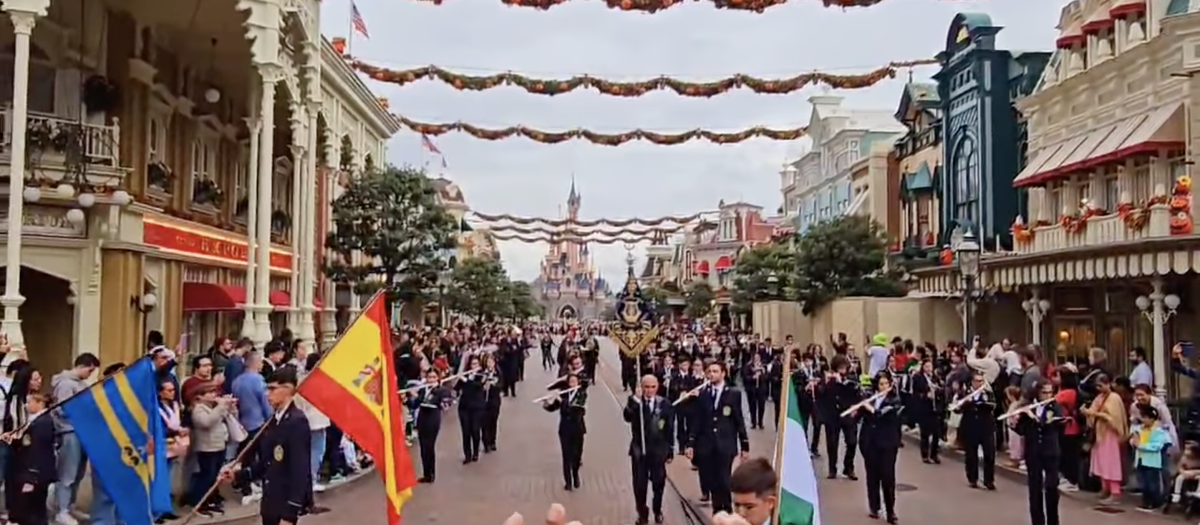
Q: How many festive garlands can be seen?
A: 6